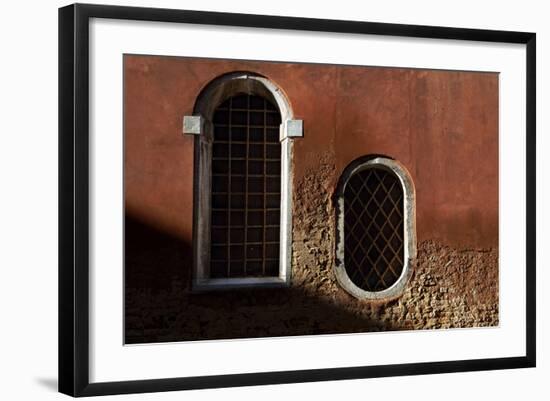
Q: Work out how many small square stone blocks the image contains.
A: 2